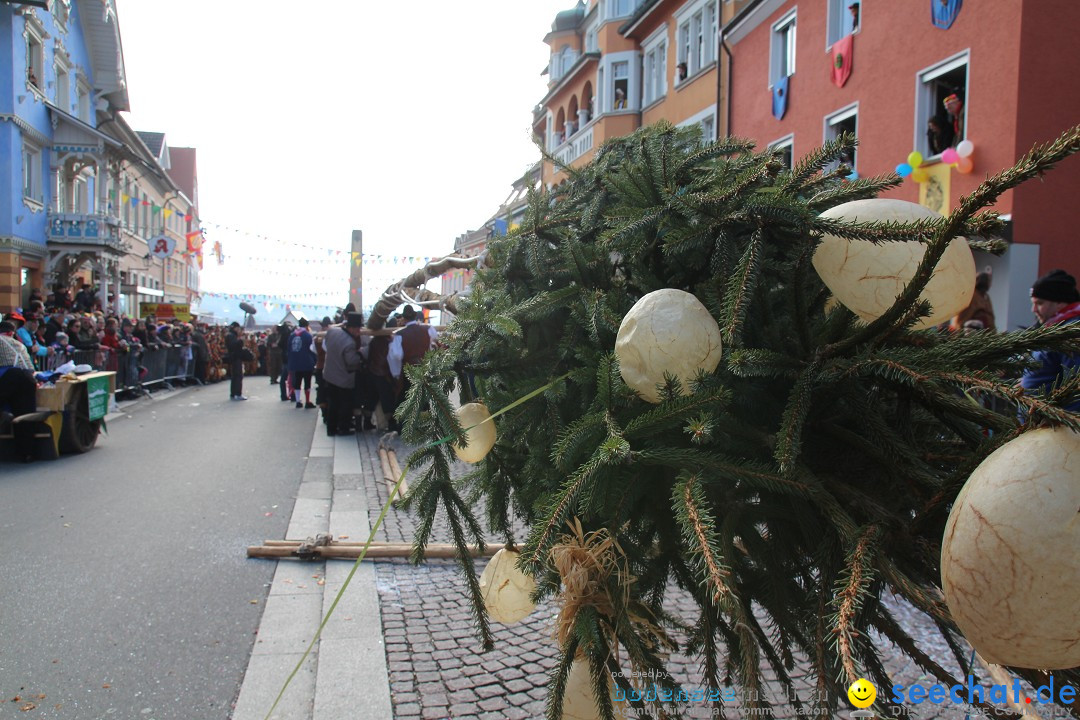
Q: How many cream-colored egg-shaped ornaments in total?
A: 6